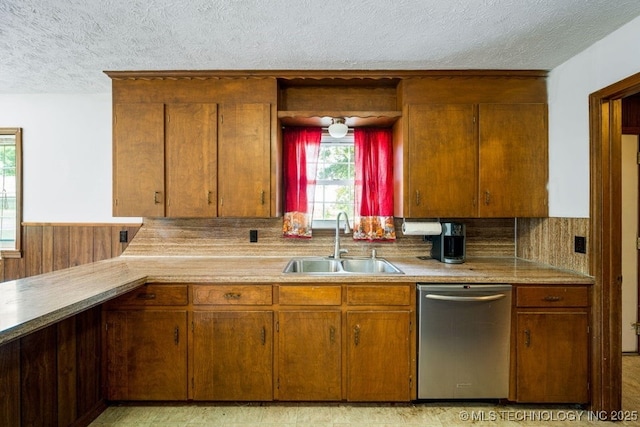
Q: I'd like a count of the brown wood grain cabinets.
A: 10